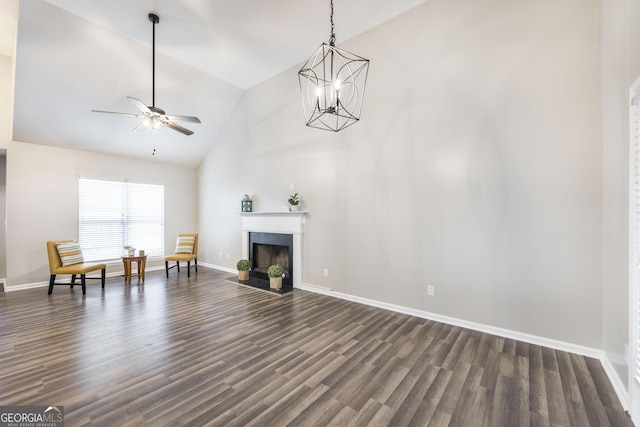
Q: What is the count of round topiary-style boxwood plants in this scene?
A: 2